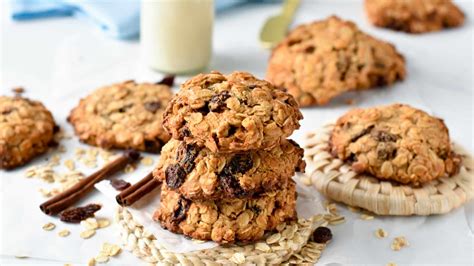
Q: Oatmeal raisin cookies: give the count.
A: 8